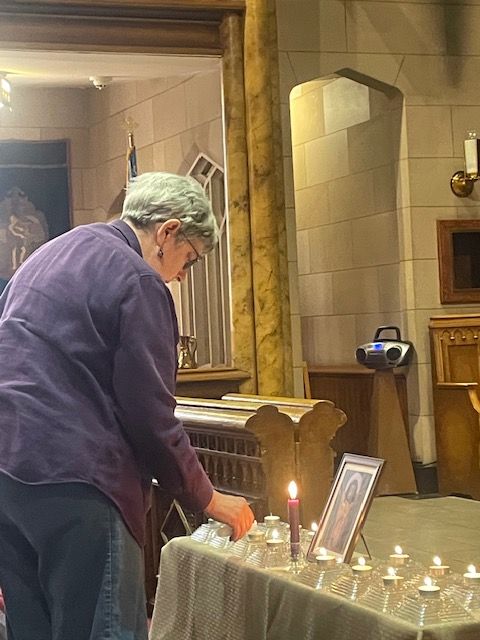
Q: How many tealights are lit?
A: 9